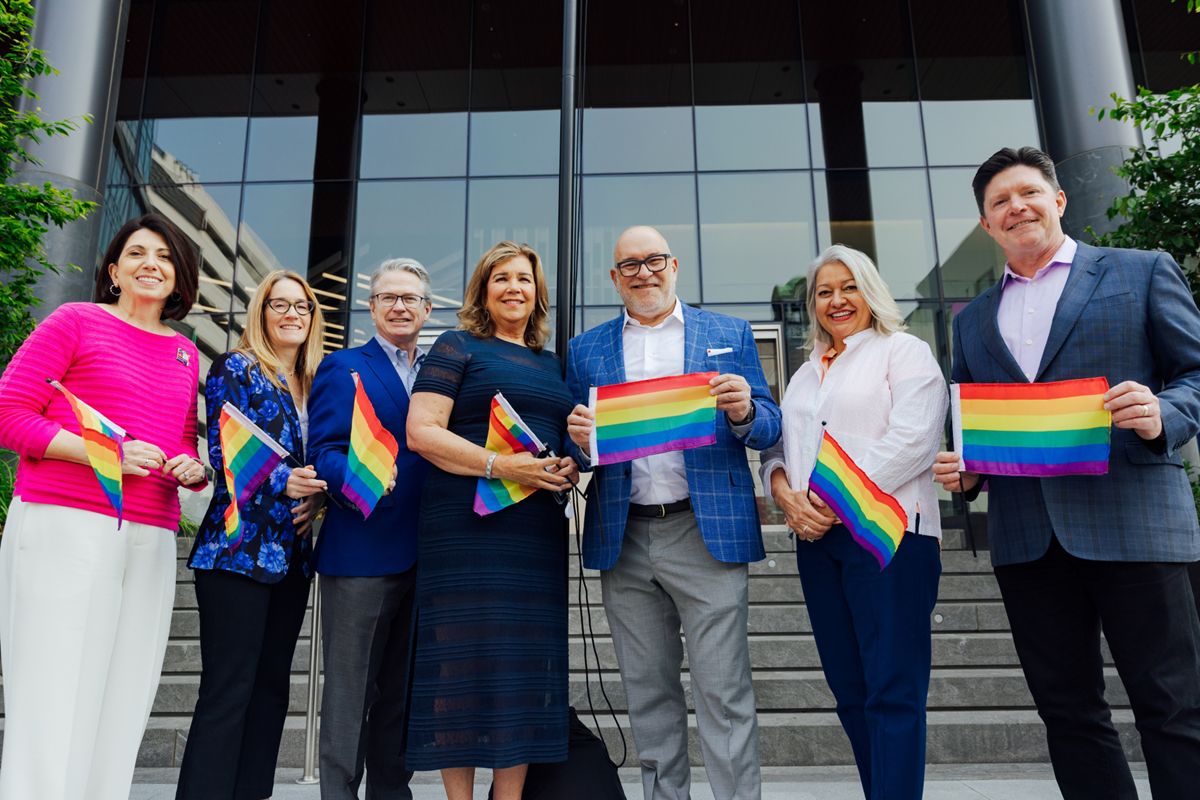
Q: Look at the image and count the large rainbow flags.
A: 2